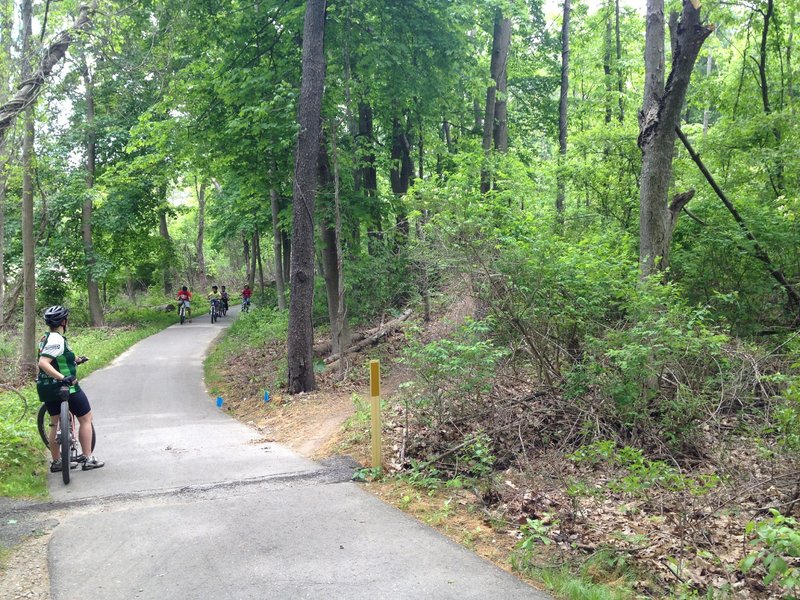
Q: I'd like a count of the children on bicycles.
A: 4